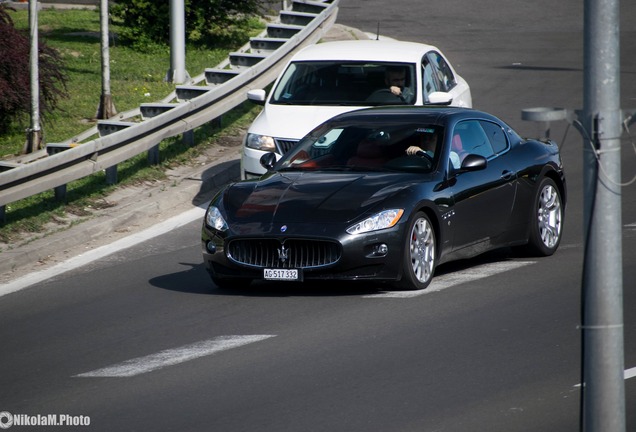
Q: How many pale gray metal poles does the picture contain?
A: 4